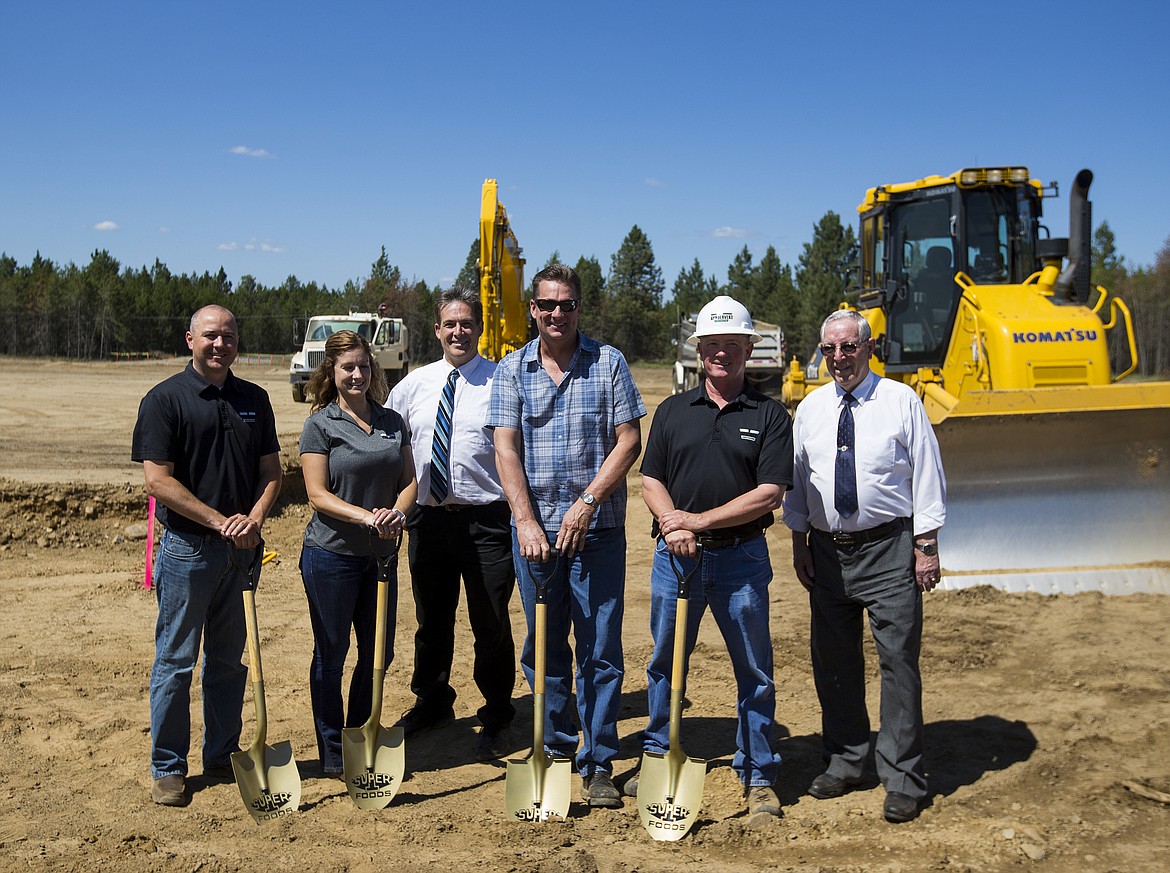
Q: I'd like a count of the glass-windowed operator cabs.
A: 2